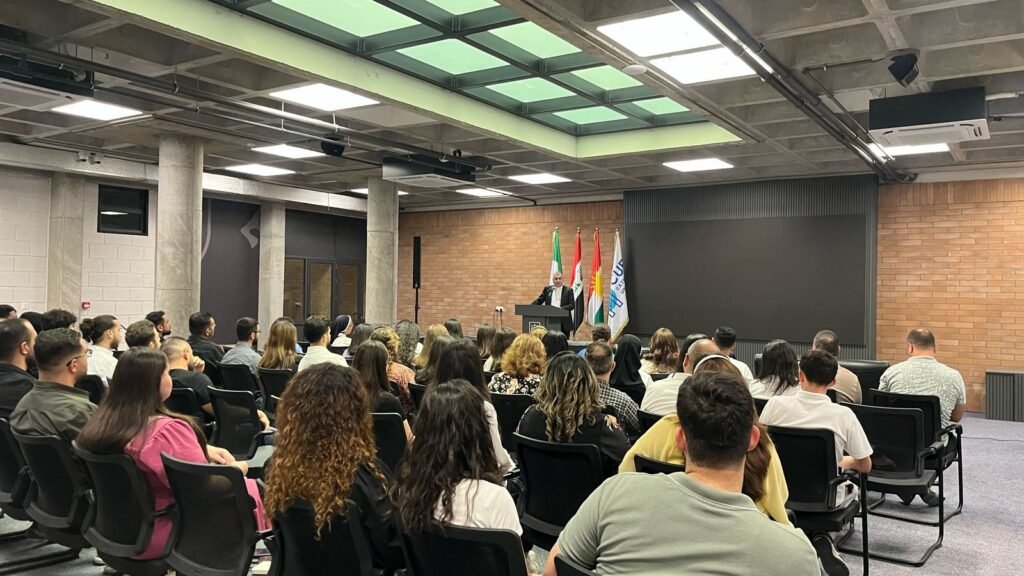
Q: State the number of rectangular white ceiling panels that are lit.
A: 11